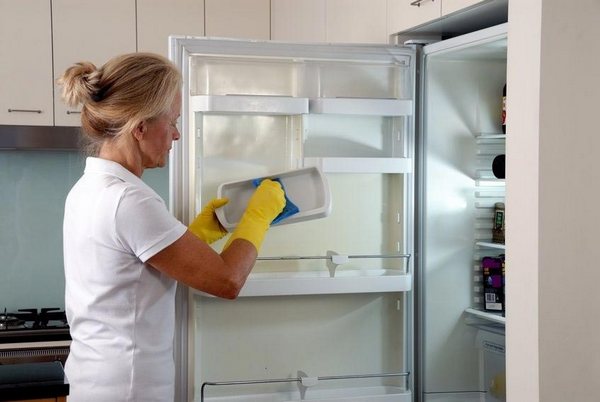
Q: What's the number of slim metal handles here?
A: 3